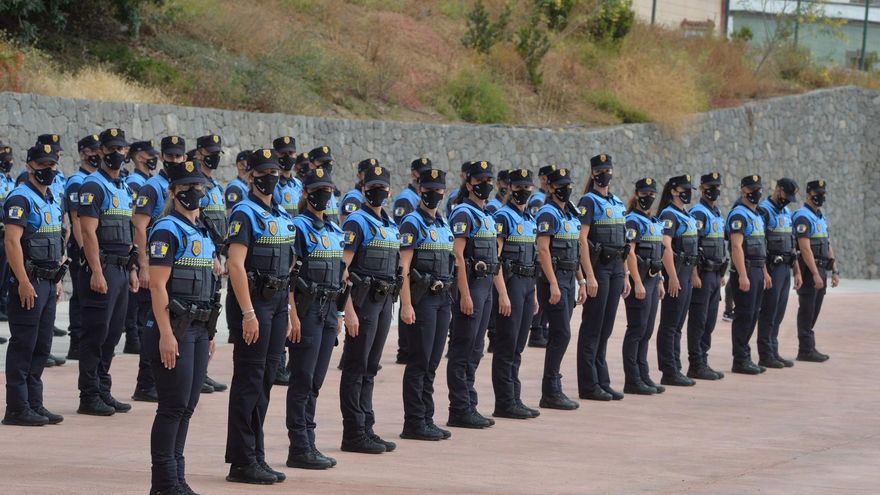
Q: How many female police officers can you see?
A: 11